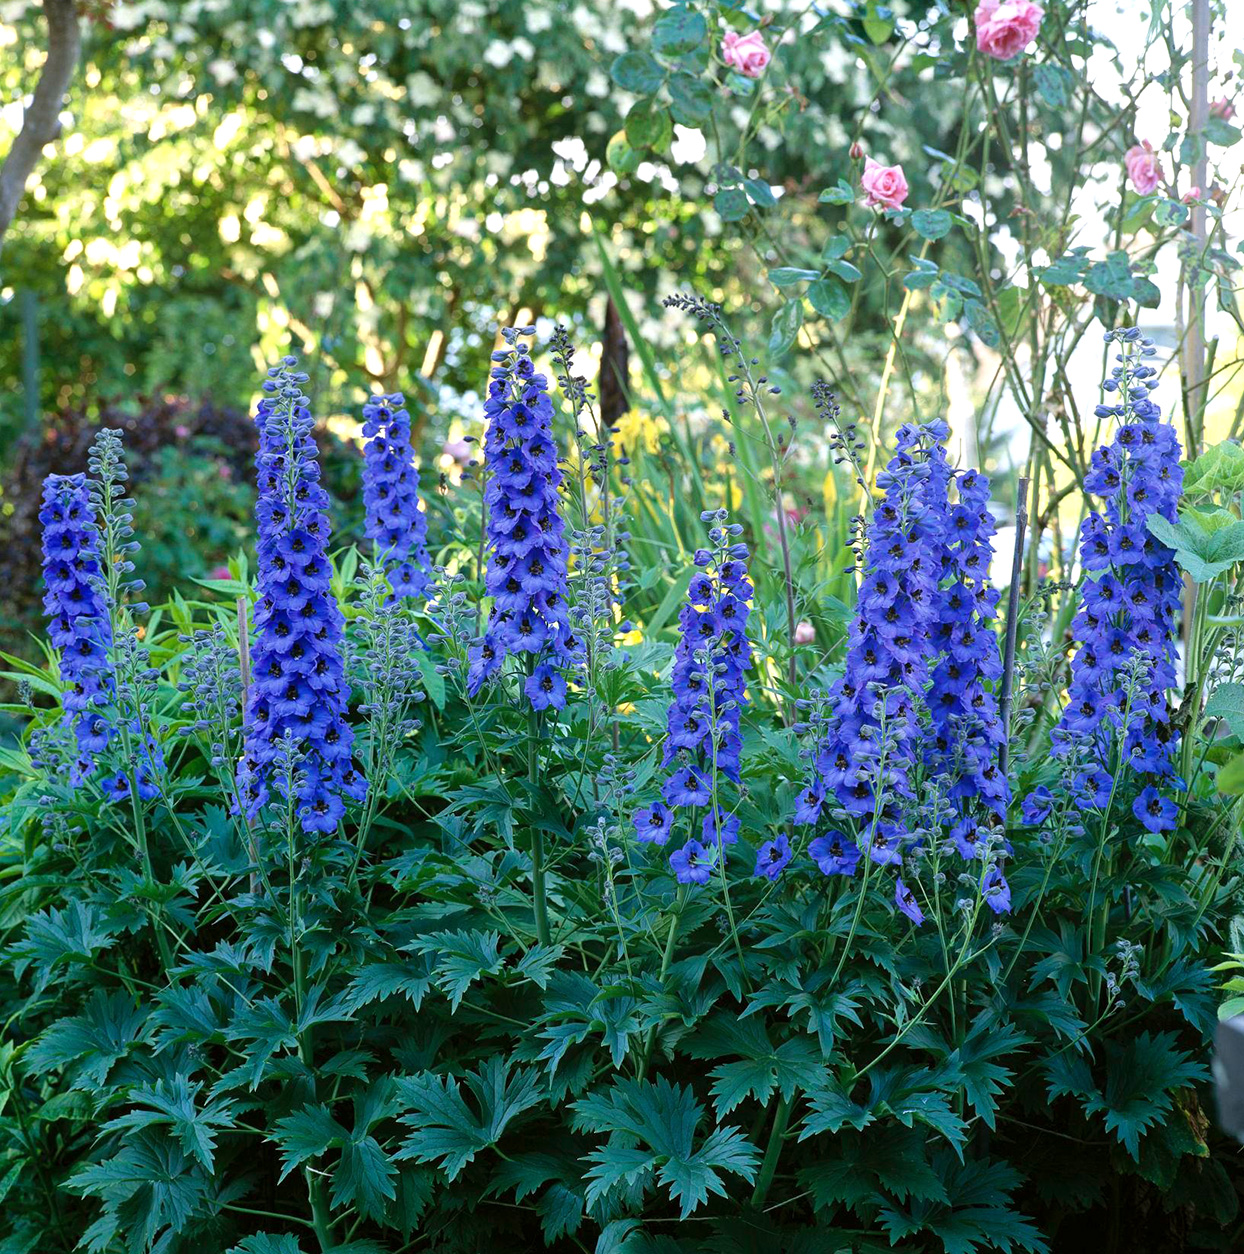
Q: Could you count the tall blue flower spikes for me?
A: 8